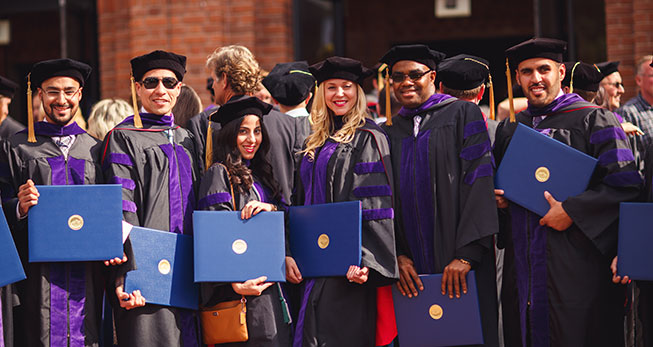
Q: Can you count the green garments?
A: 0